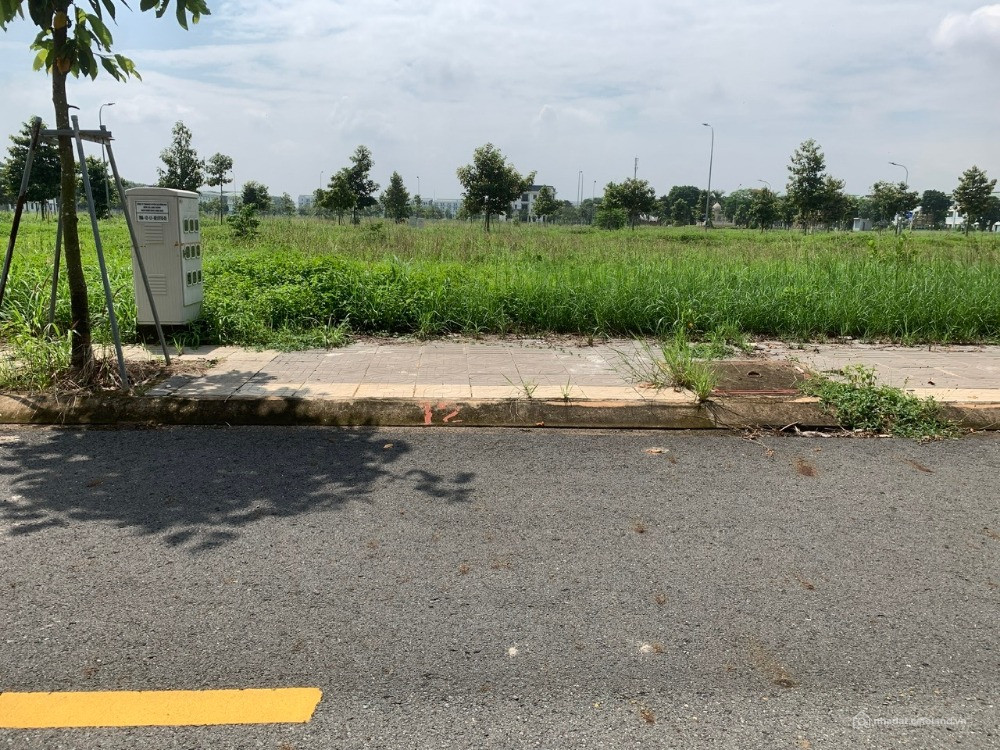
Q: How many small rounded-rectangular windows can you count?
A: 9